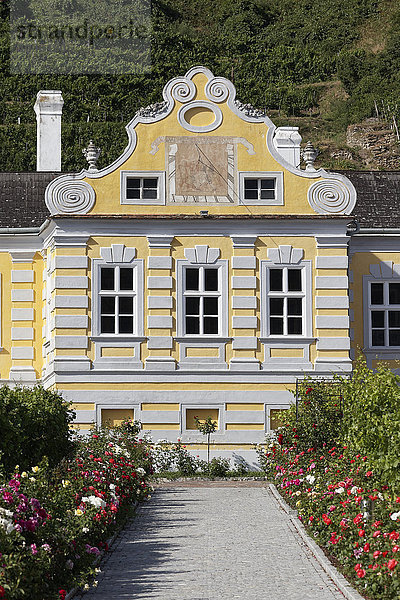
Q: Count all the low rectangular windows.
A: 3